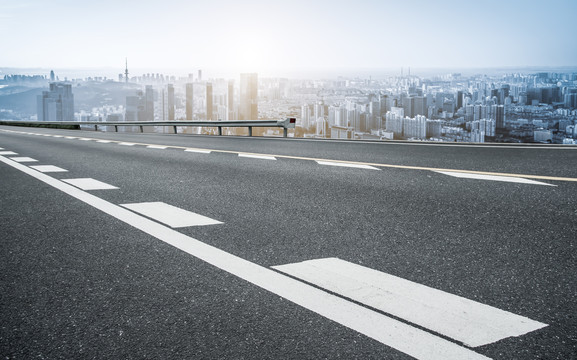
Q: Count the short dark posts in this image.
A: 7